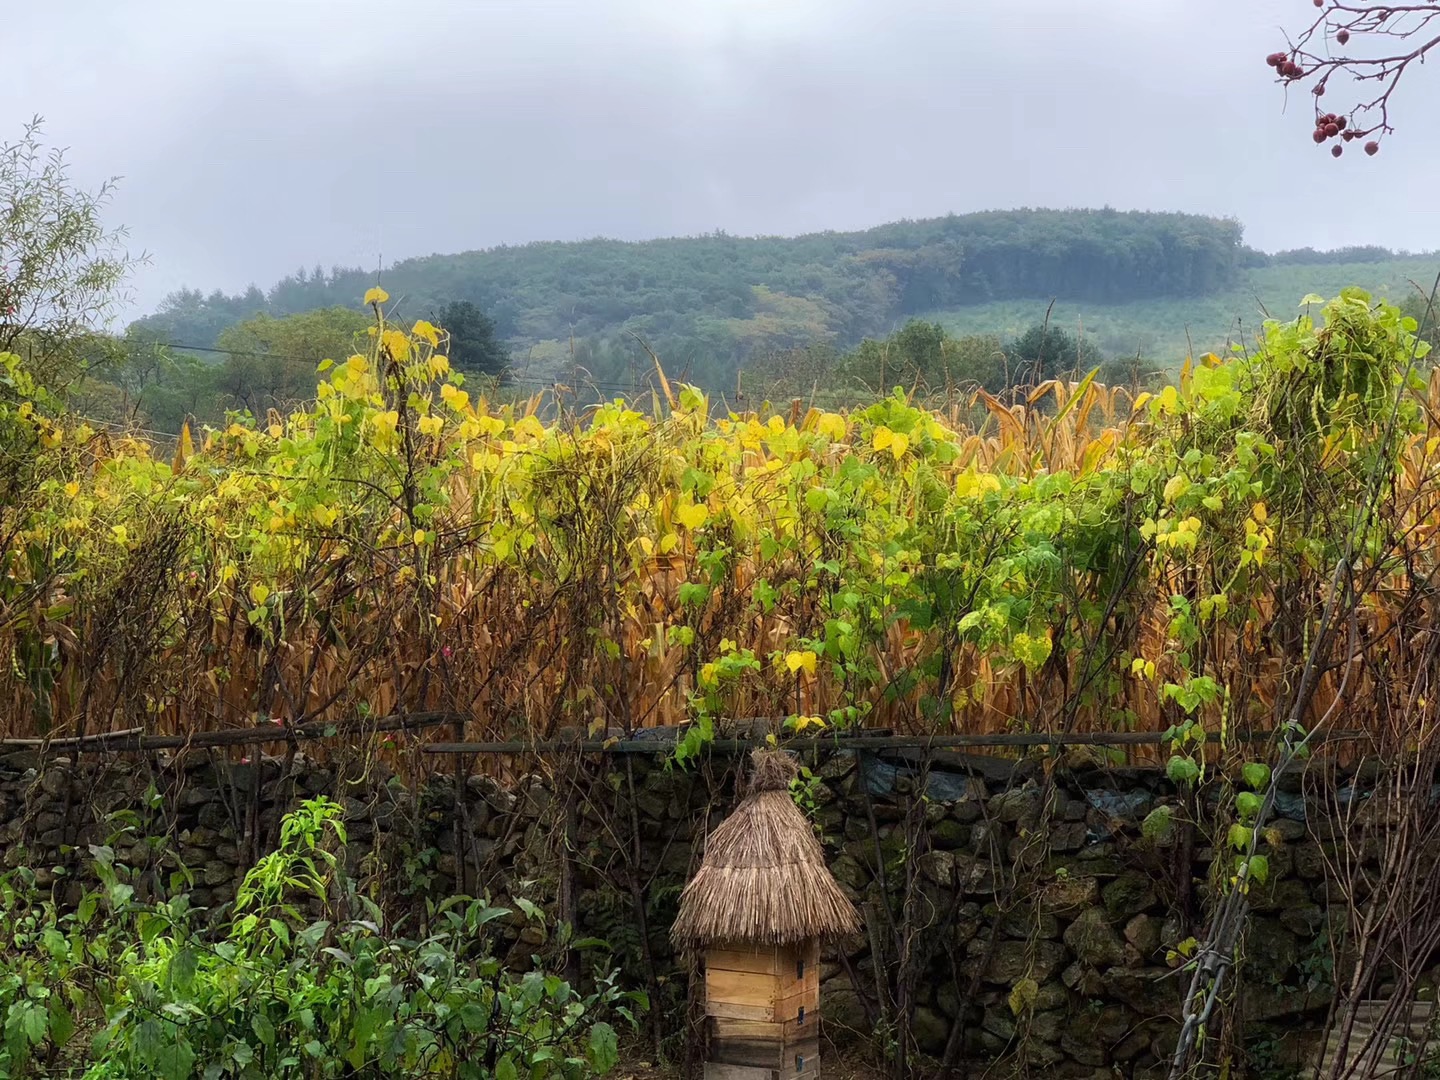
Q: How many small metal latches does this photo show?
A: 3